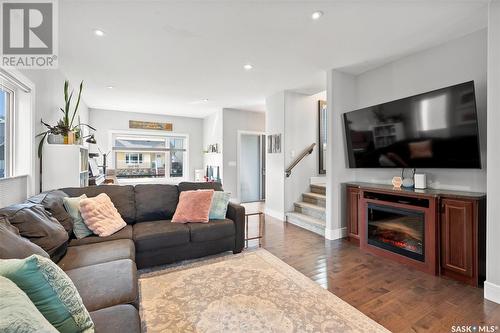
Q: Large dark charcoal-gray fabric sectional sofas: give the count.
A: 1